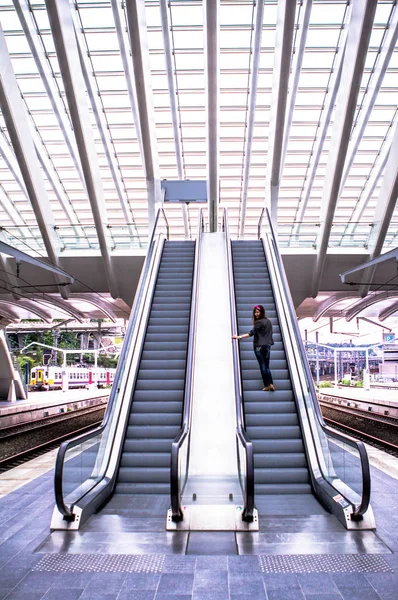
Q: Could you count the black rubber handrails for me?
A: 4